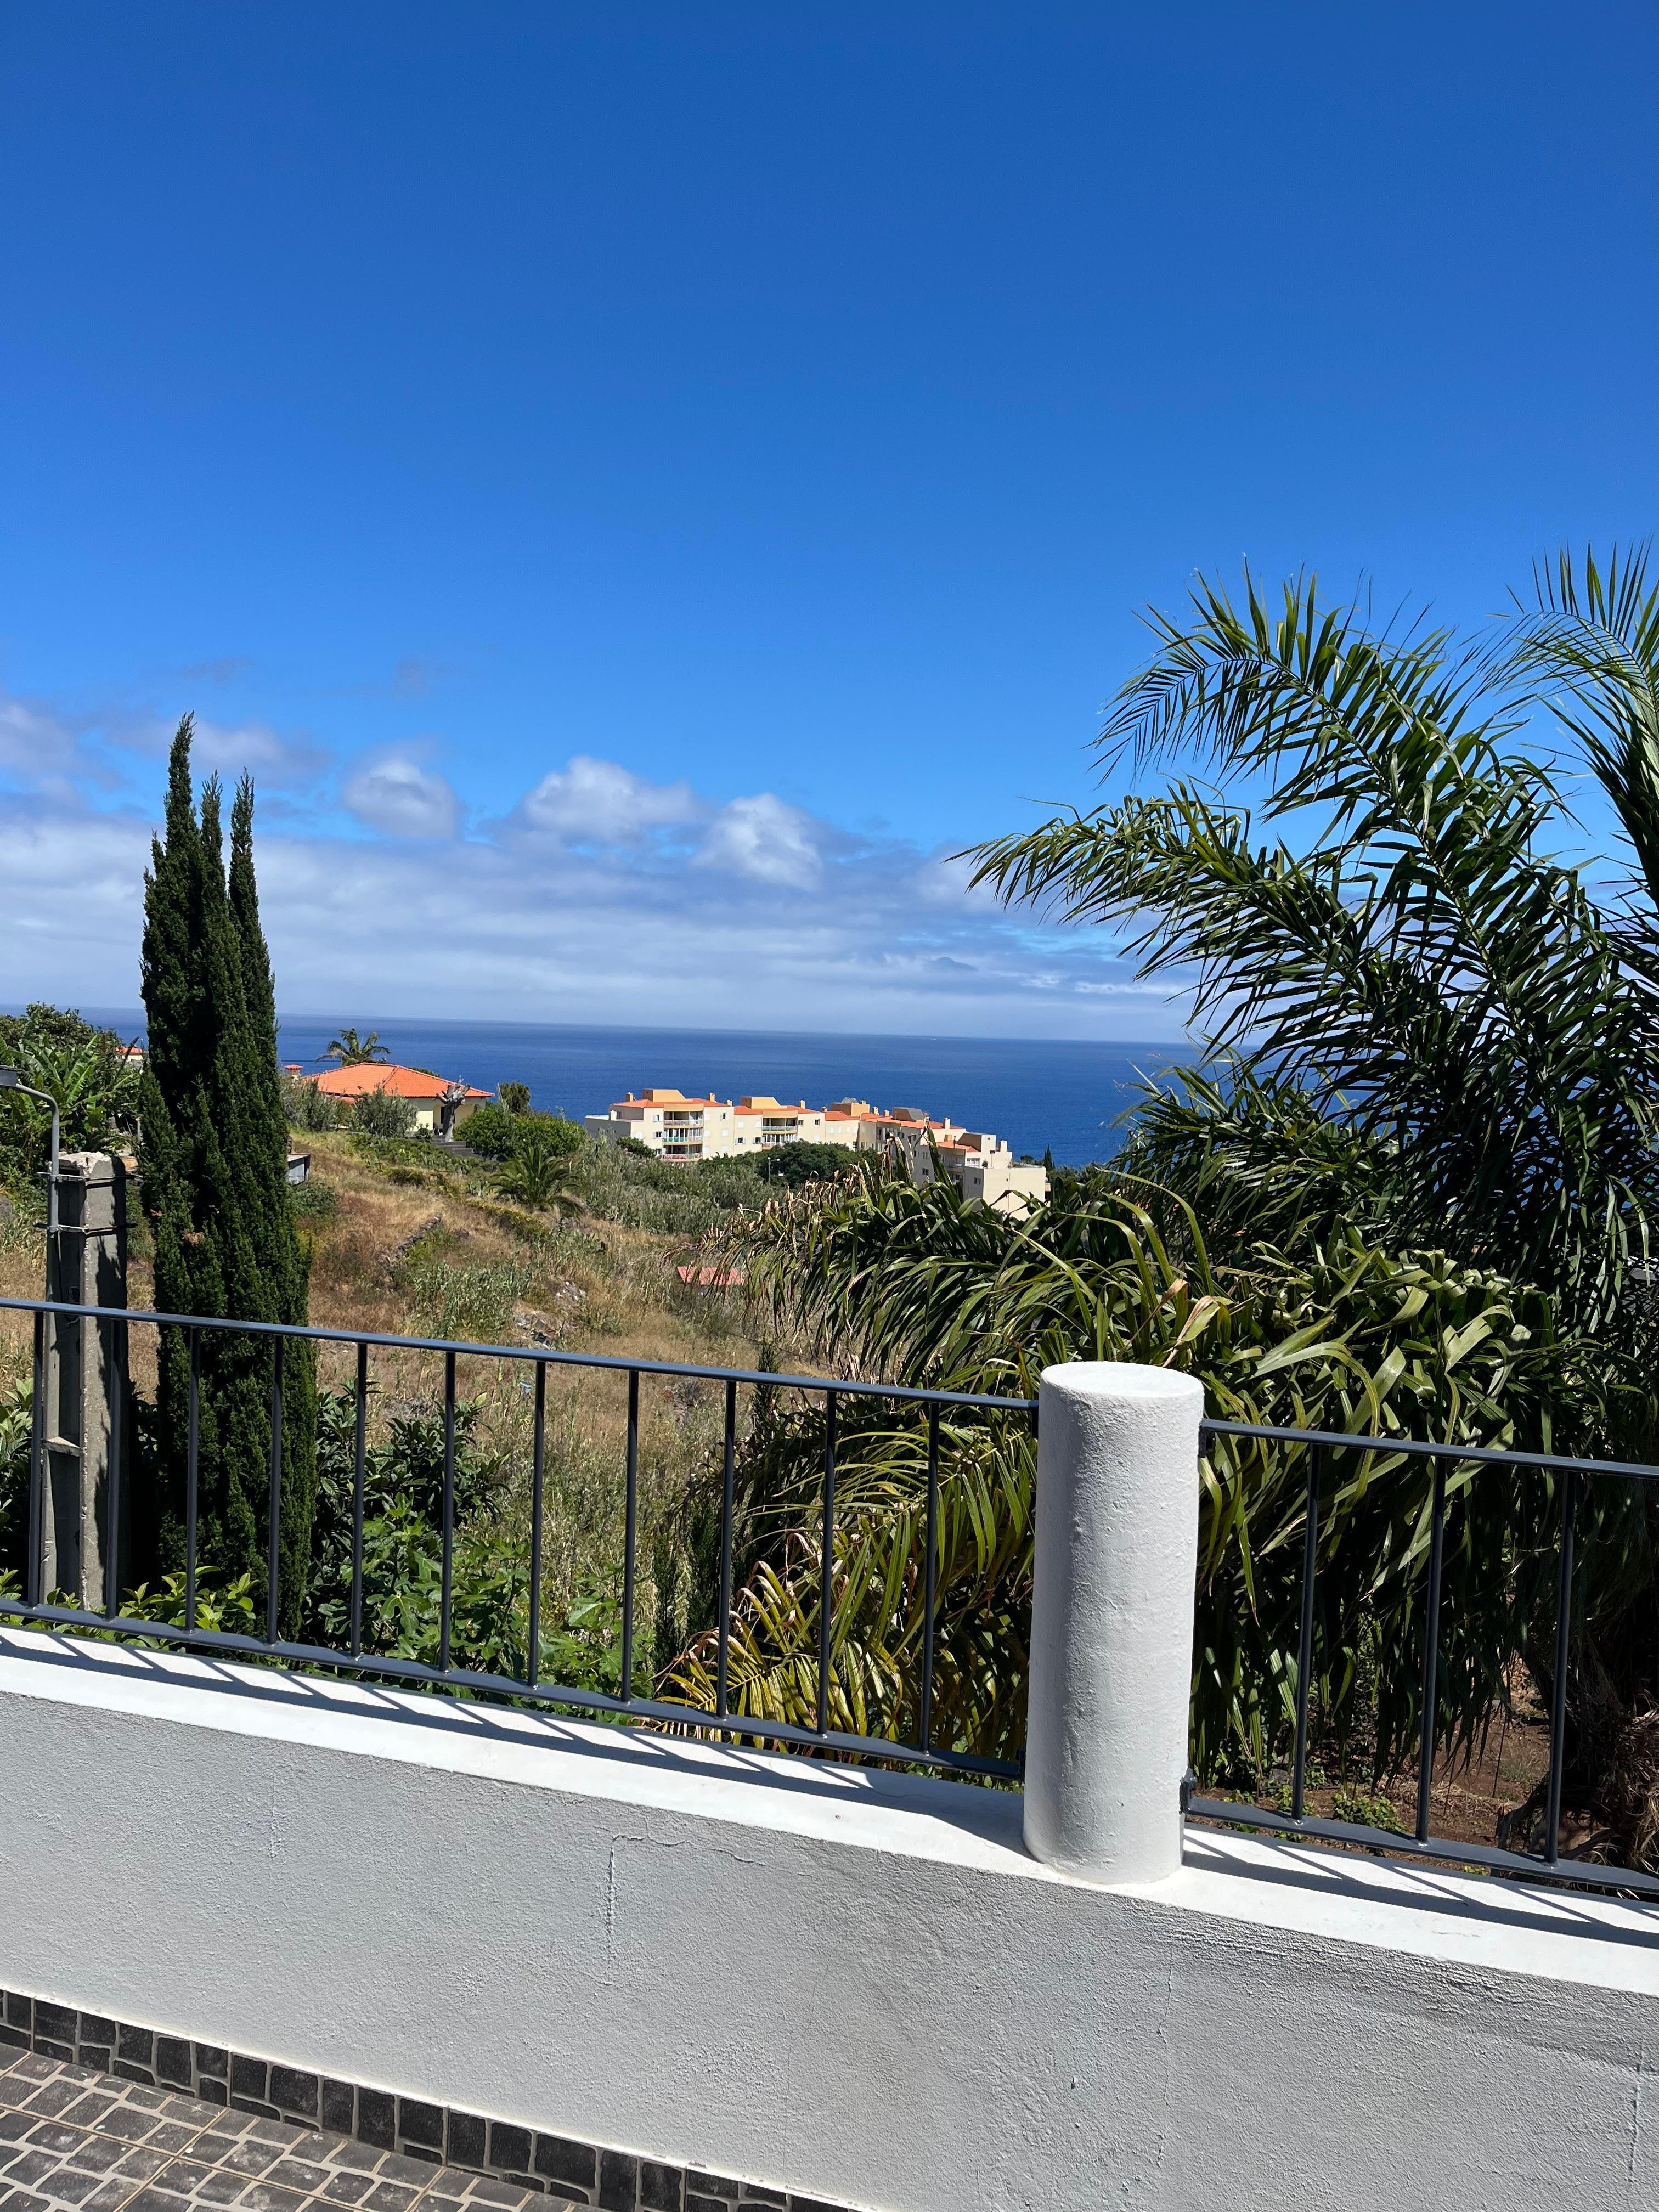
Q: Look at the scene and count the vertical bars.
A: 14